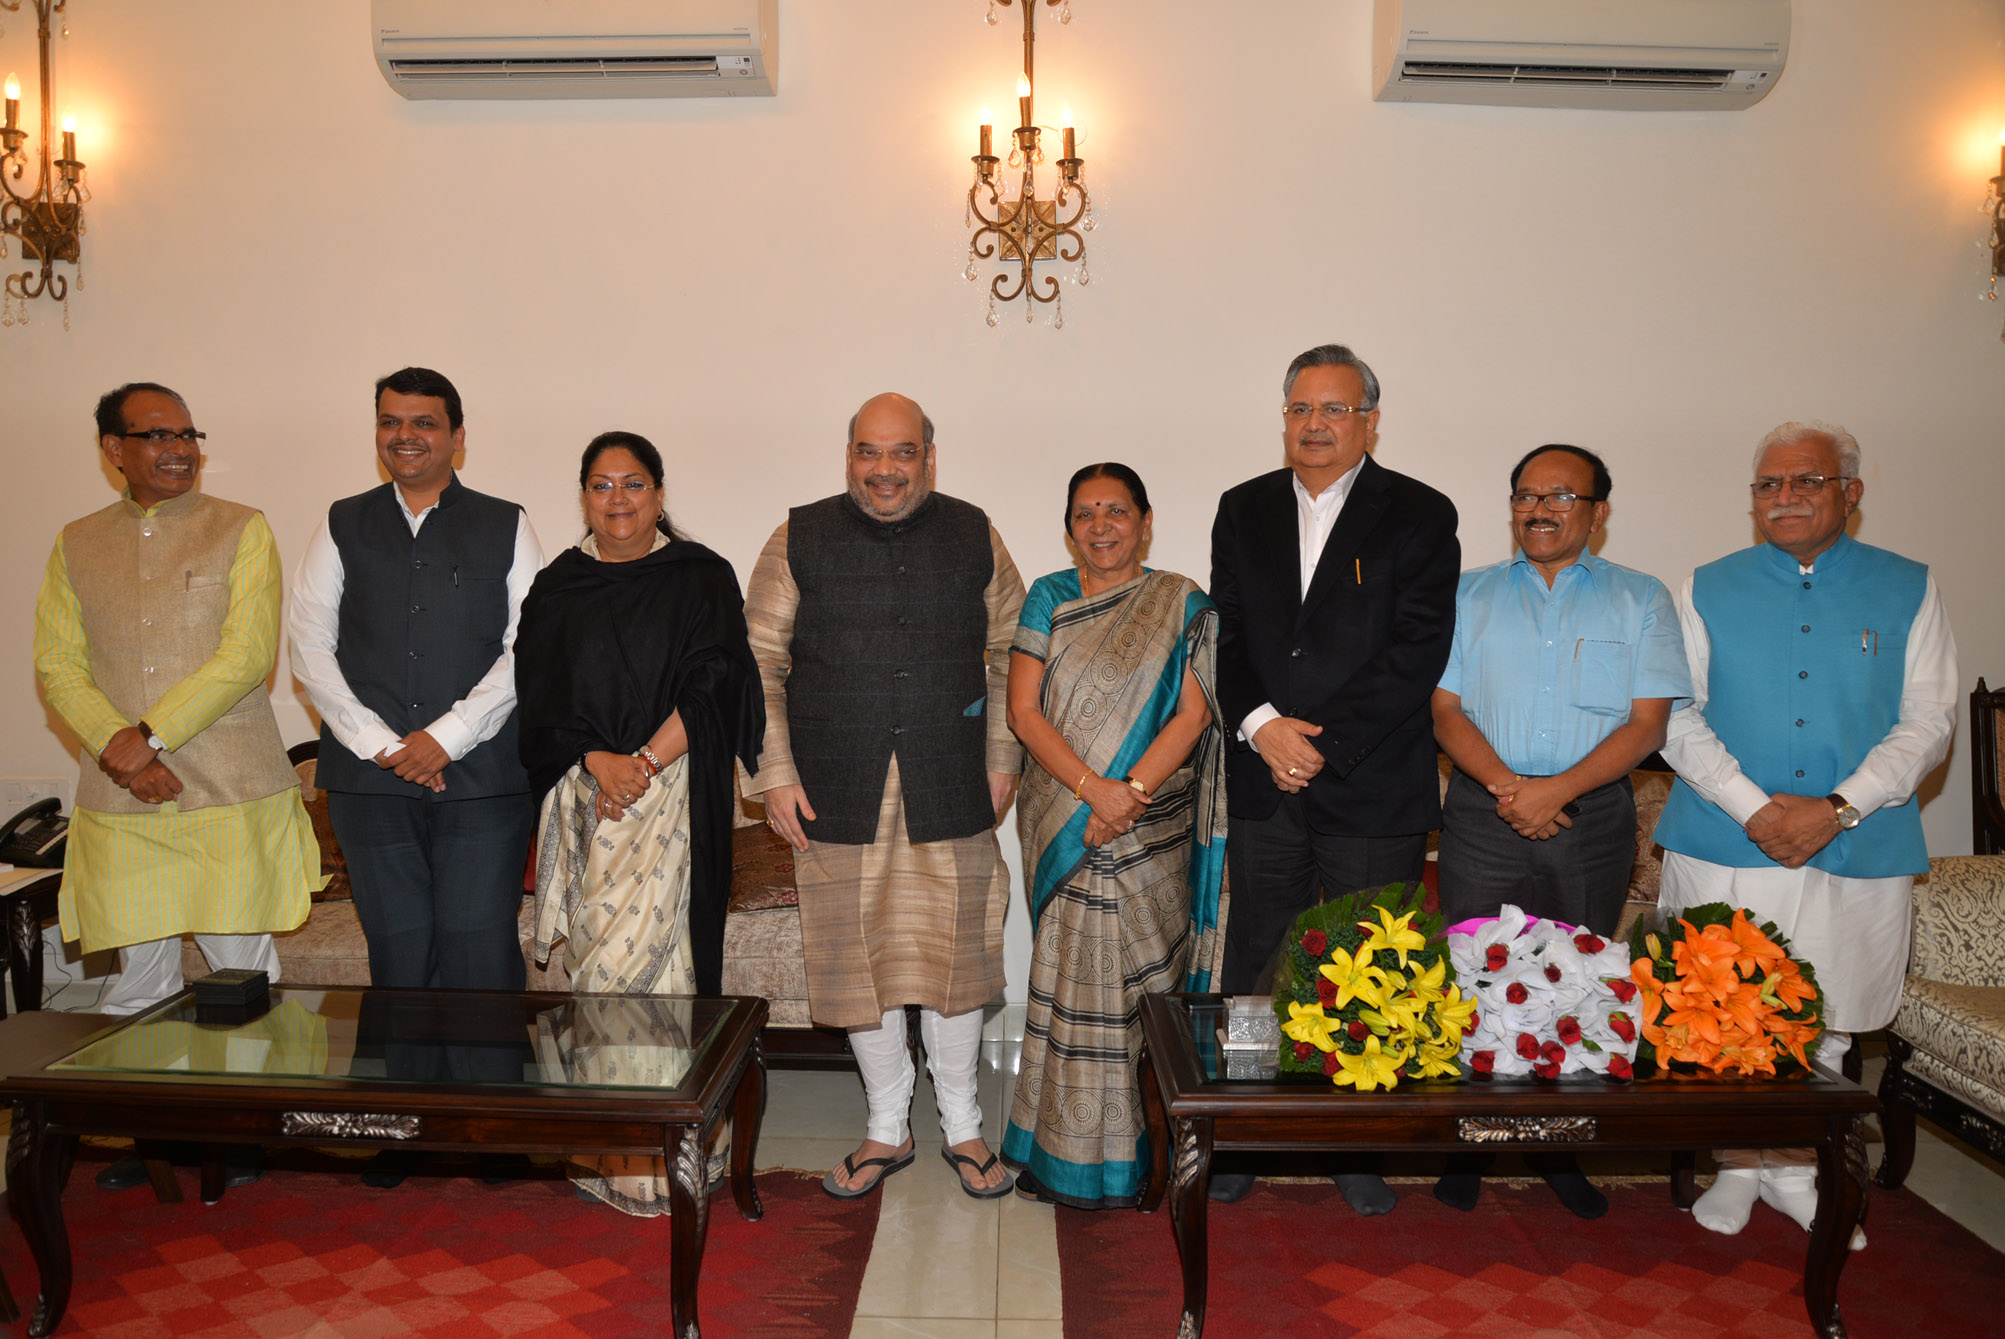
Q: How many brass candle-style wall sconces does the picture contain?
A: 3